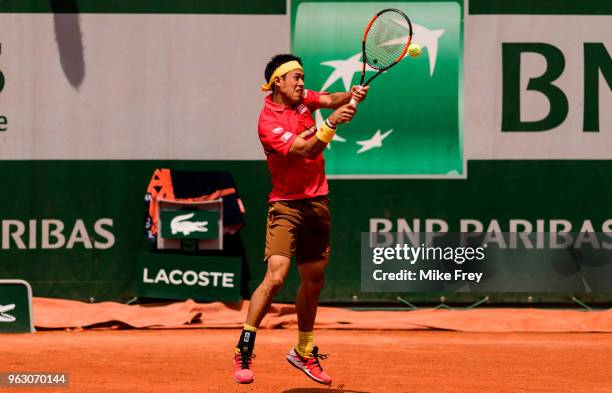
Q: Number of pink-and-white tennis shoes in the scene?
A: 2